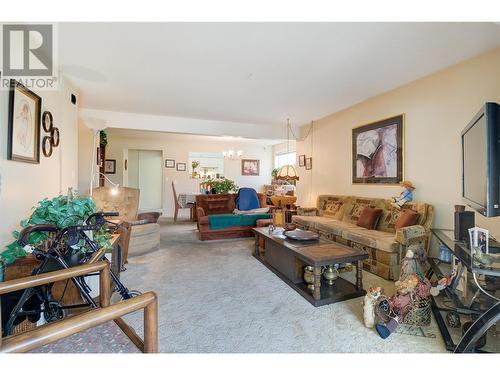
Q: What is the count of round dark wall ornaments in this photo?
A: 3